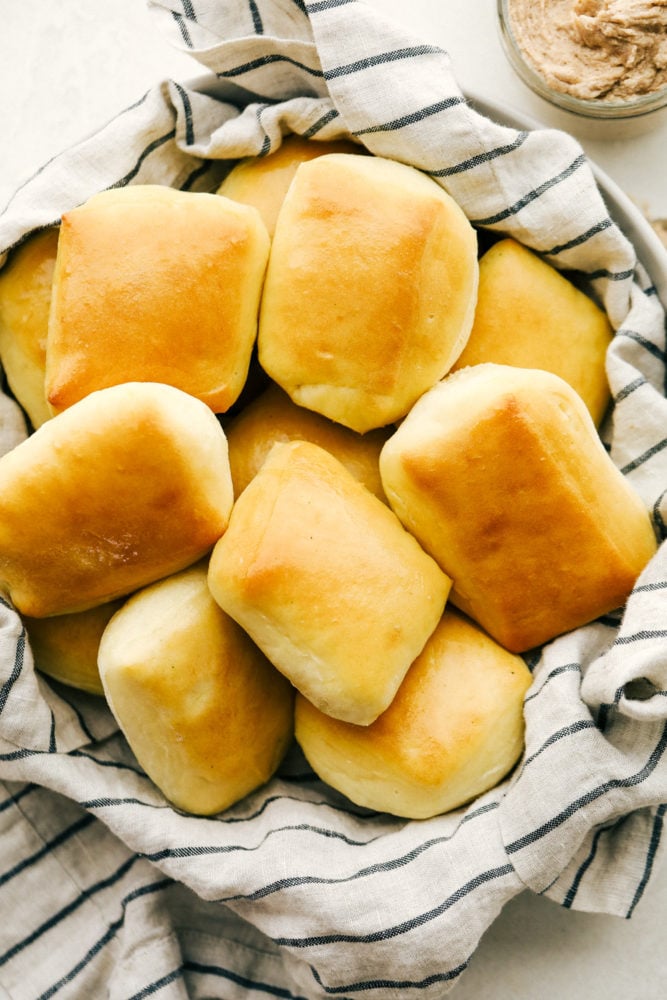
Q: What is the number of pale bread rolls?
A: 12